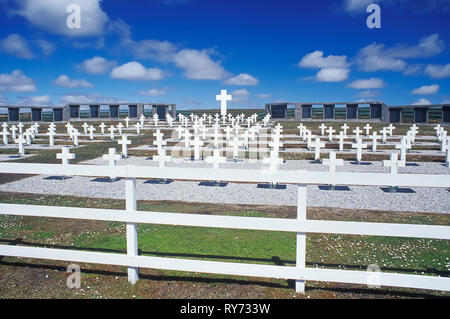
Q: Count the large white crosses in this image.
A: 1